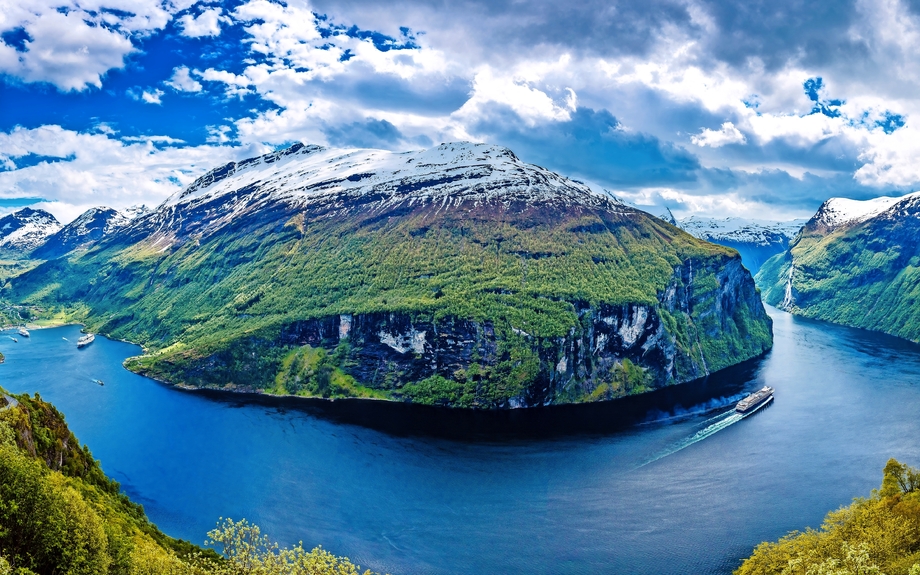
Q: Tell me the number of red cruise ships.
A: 0